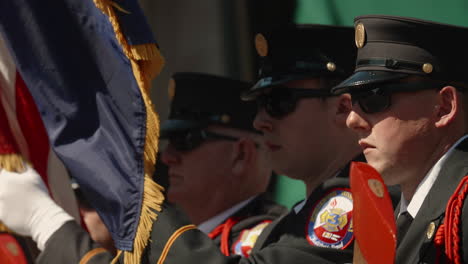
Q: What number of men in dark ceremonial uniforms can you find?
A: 3